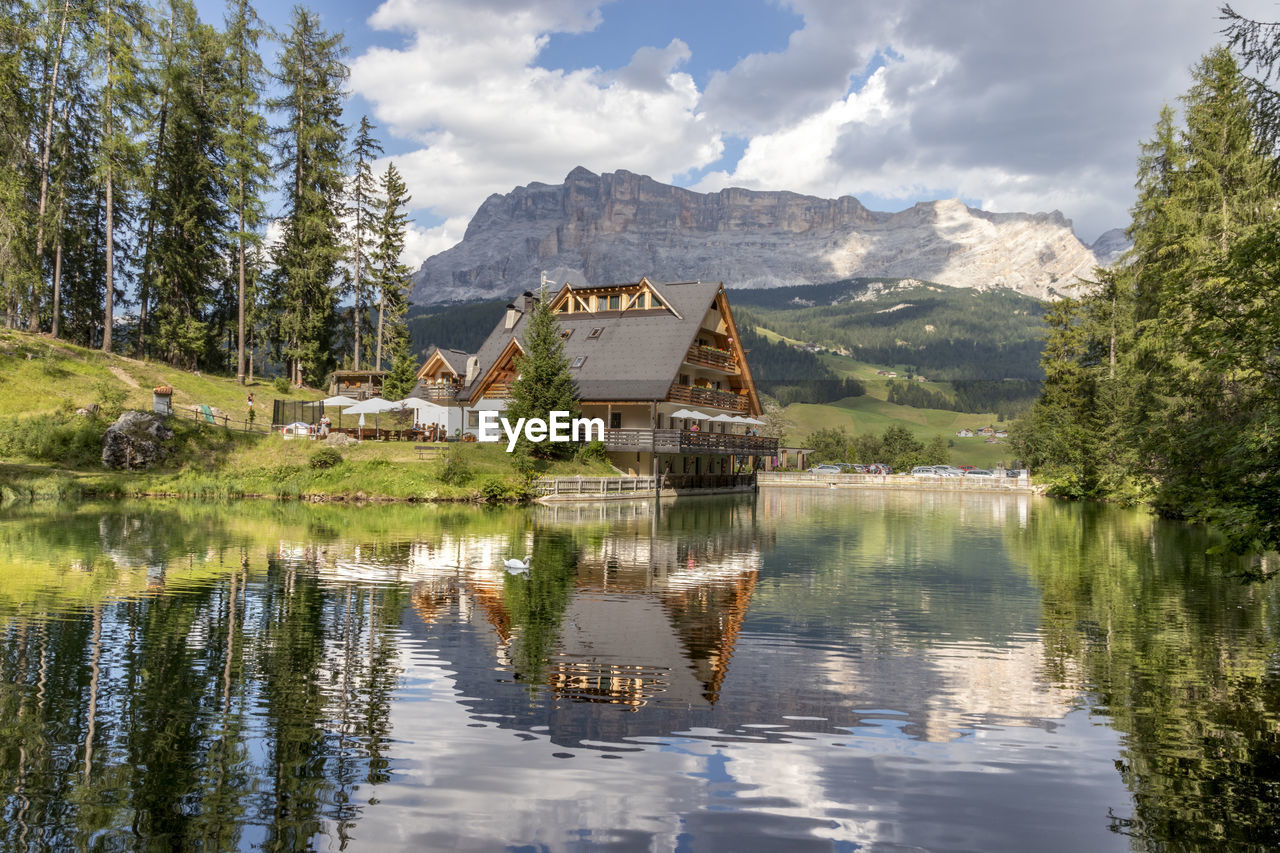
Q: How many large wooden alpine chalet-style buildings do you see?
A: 1